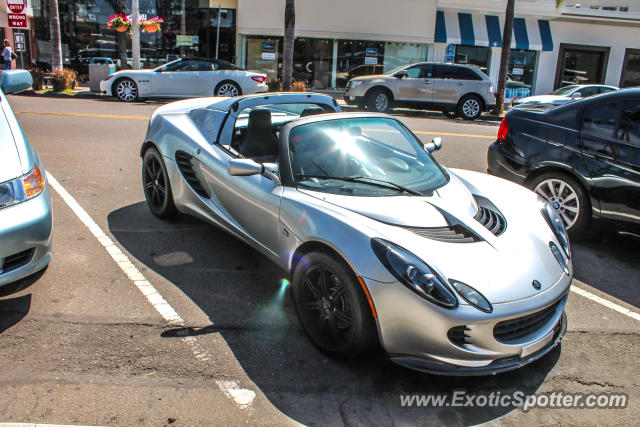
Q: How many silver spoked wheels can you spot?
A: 5